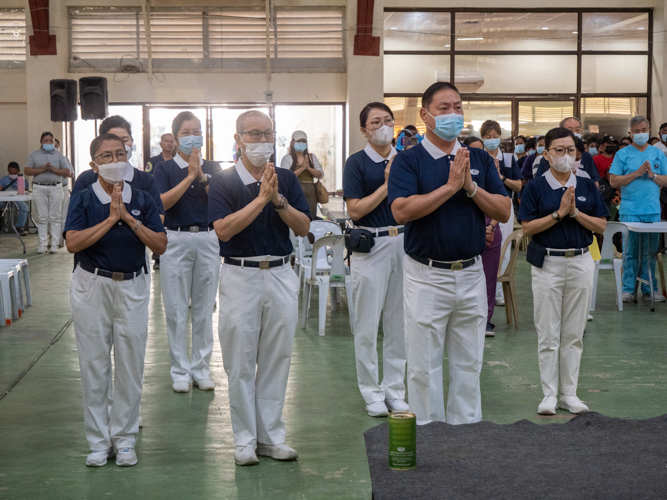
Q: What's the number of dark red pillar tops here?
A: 2